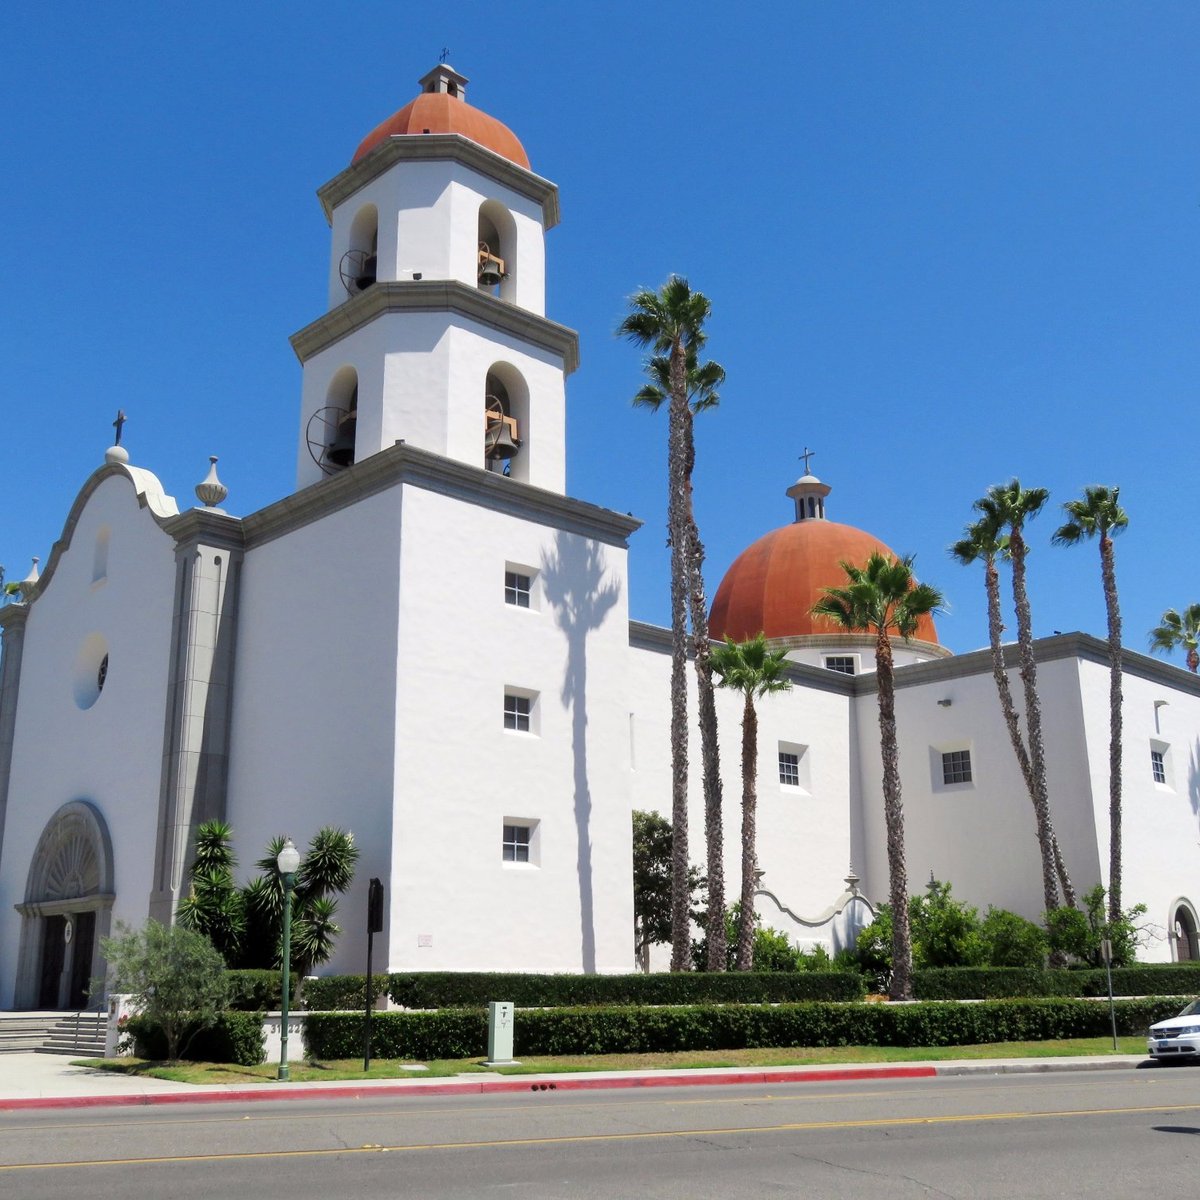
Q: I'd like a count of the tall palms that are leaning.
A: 2